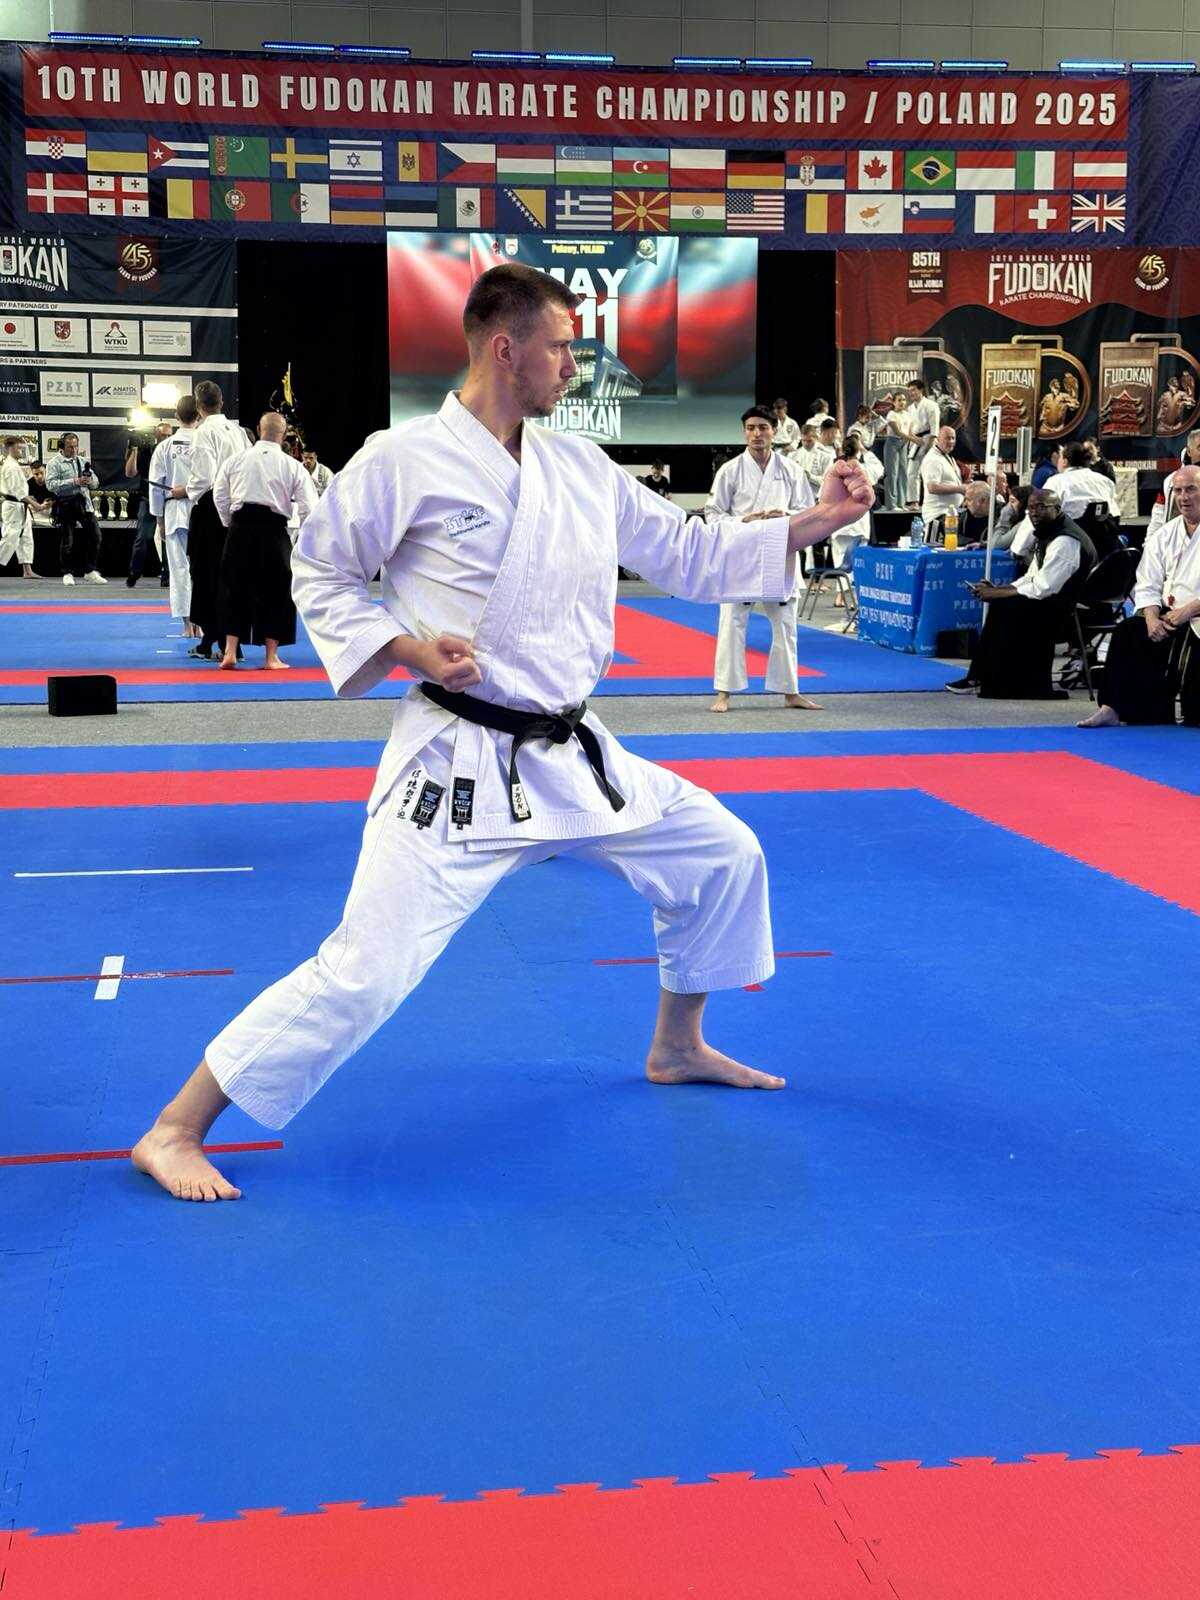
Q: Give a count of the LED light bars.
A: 12